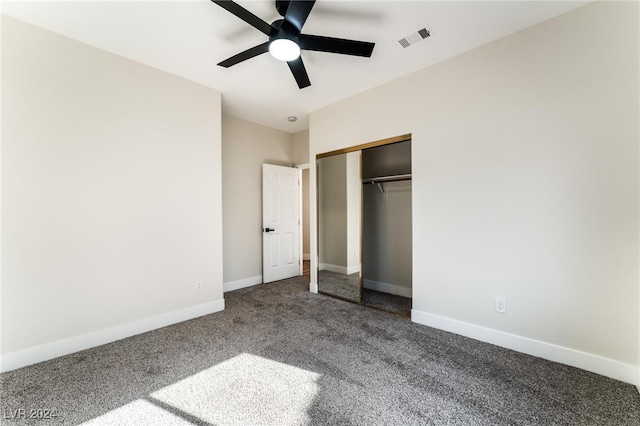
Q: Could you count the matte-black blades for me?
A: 5